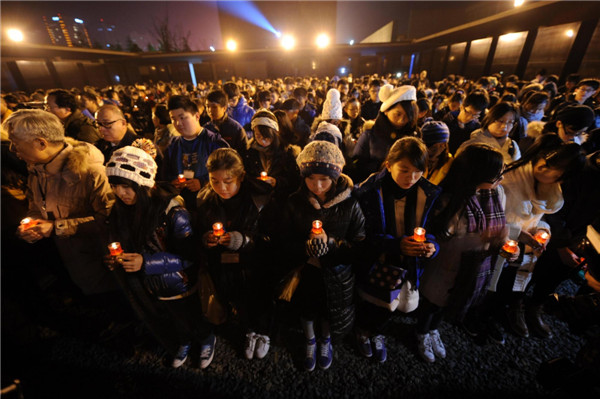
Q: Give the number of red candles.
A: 9